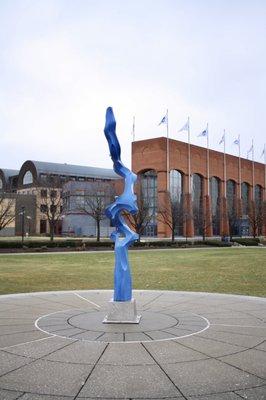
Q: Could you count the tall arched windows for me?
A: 7